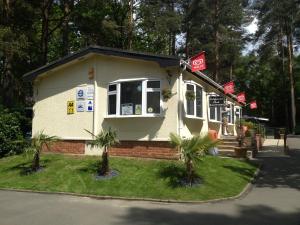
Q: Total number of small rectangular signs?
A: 5